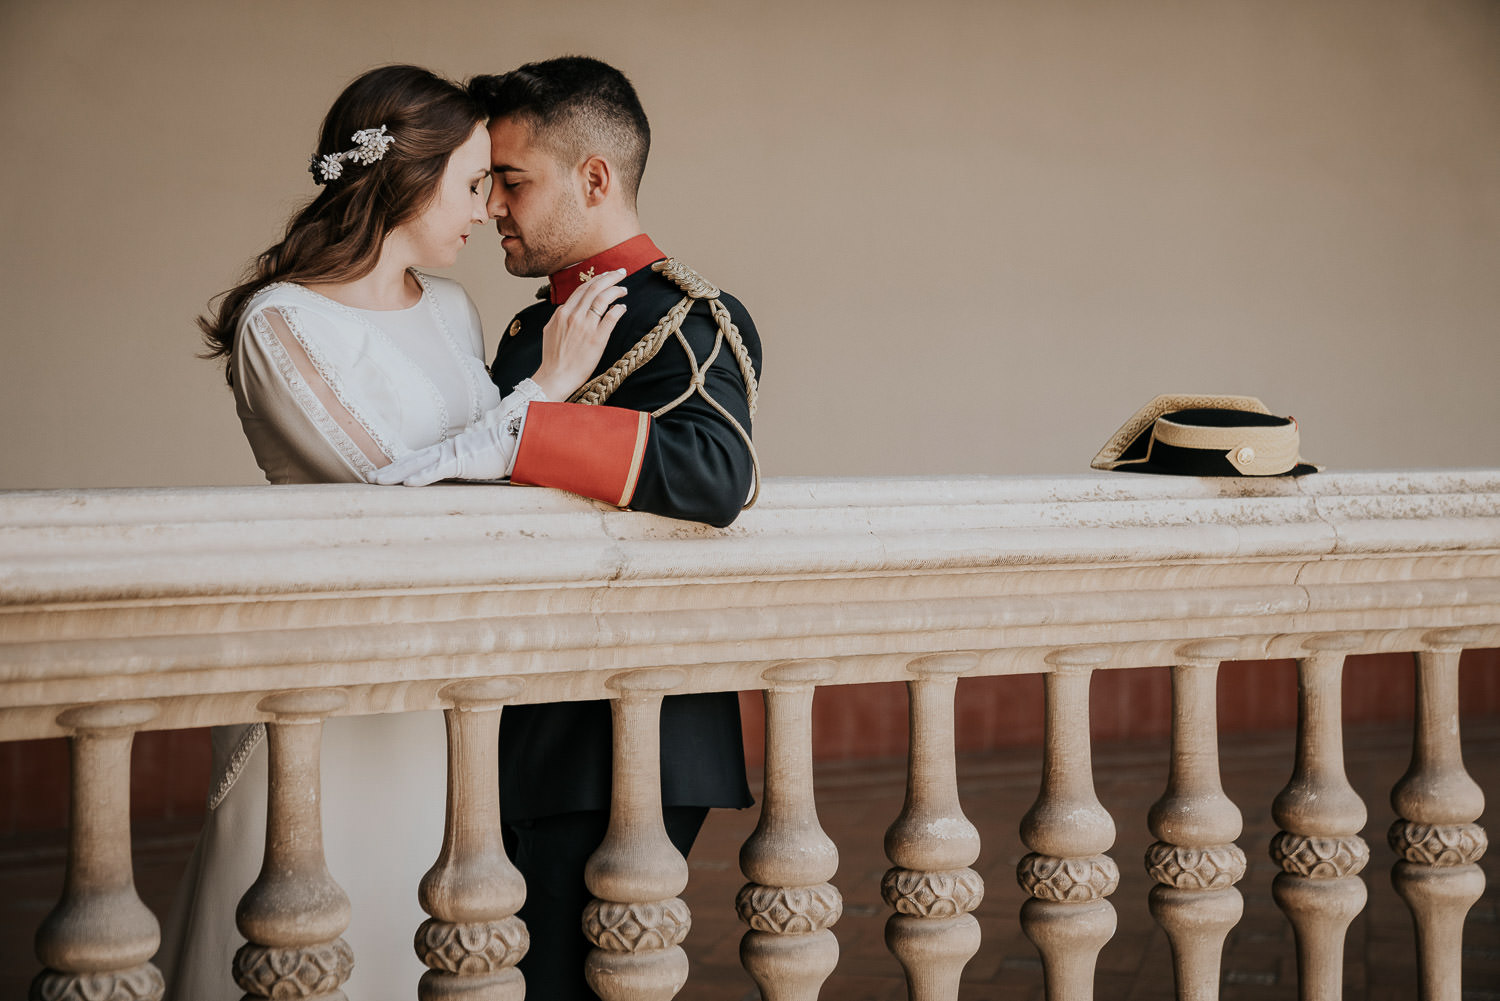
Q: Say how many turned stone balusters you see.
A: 10